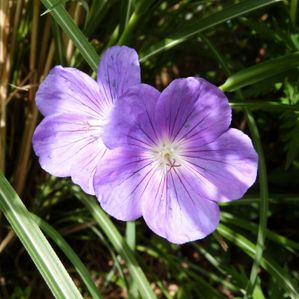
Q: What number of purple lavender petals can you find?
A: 9